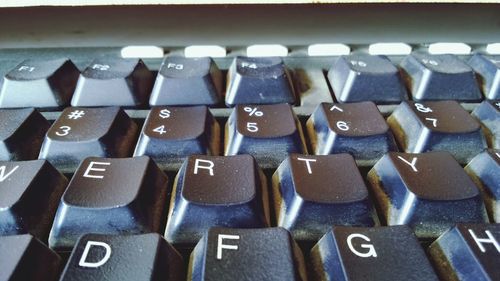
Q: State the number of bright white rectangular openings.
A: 7